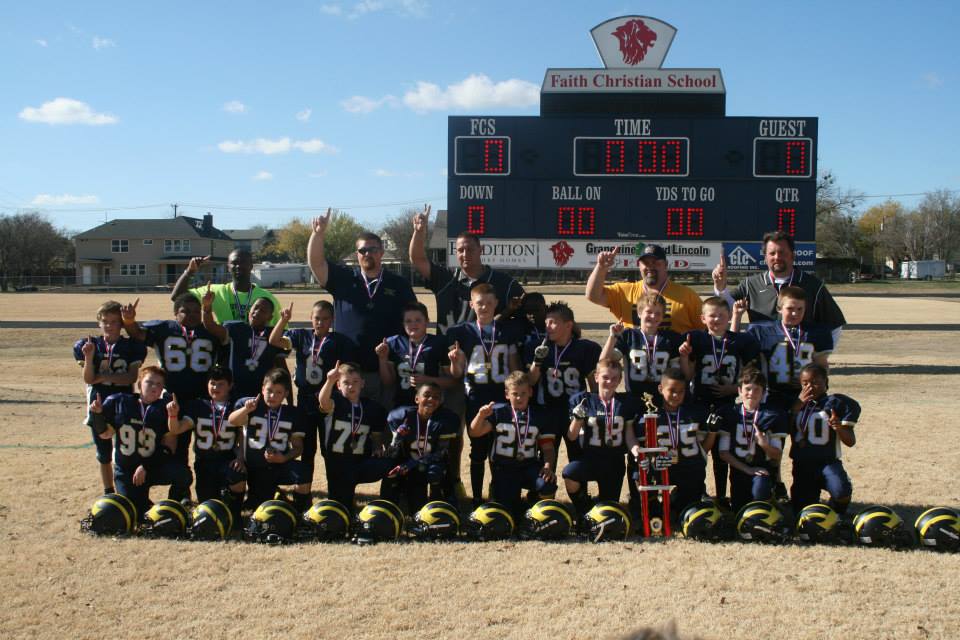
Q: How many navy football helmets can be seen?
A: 15